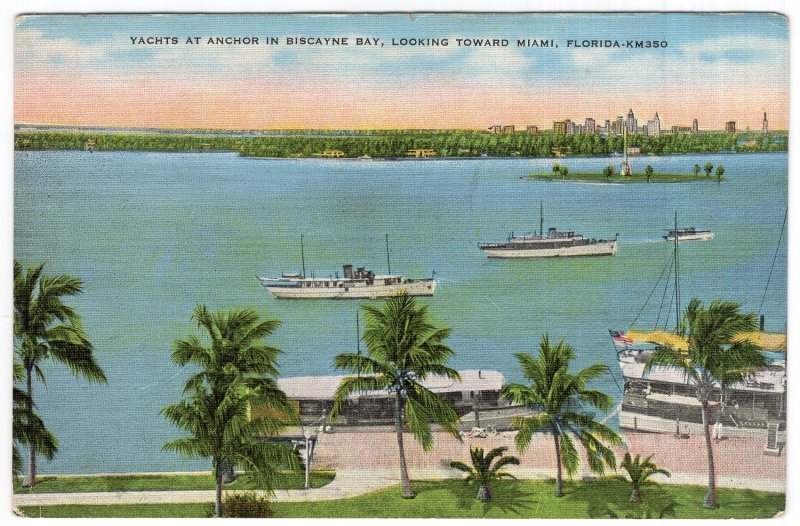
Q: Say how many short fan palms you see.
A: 2